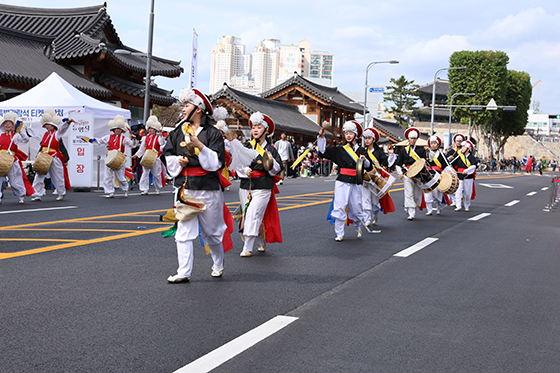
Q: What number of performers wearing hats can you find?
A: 13